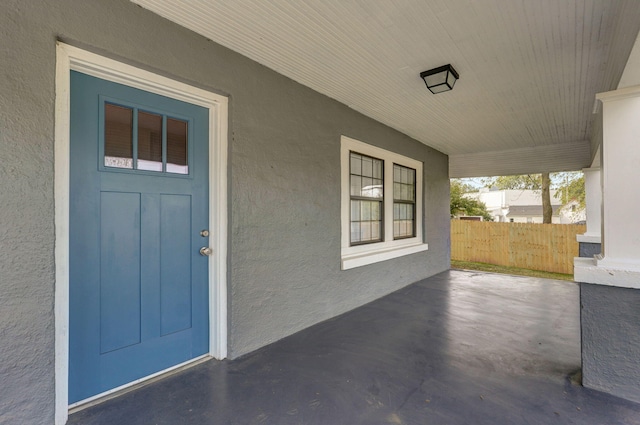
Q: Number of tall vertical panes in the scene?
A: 3